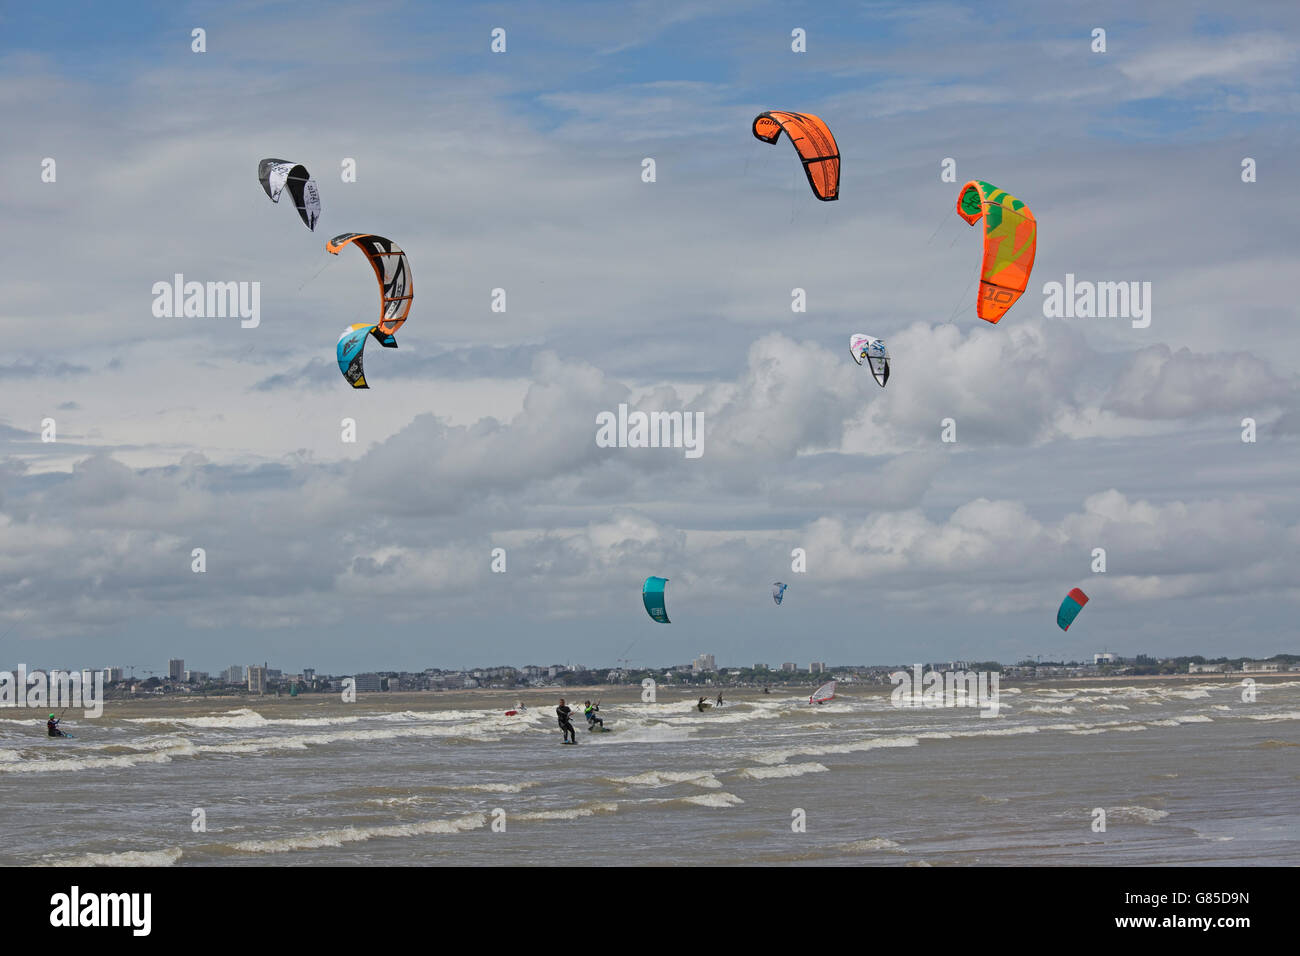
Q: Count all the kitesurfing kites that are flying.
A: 9